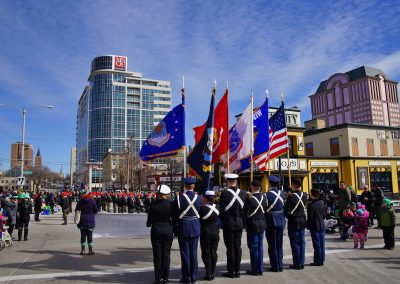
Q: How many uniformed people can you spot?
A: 8